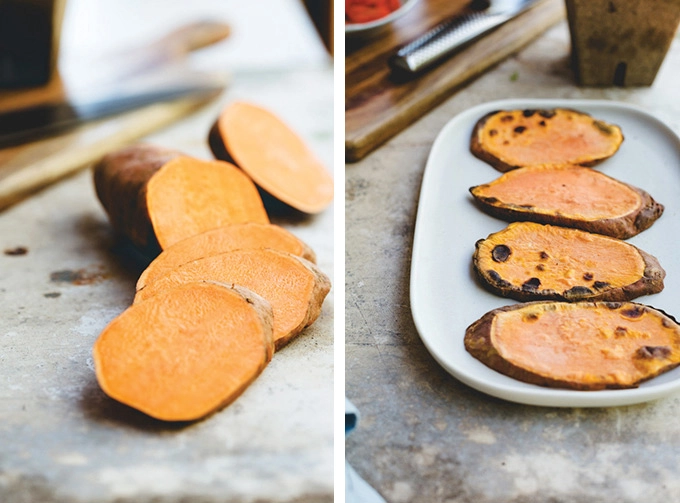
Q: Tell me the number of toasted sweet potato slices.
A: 4